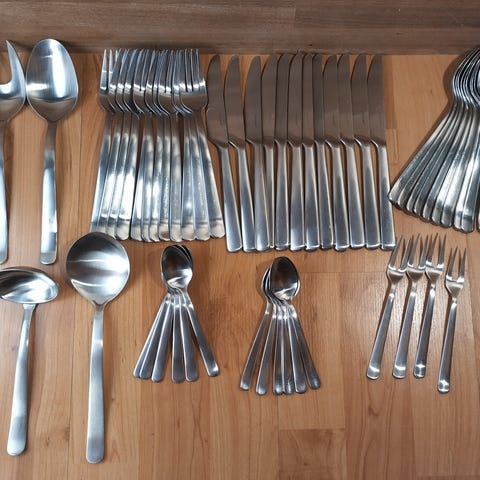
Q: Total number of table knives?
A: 12